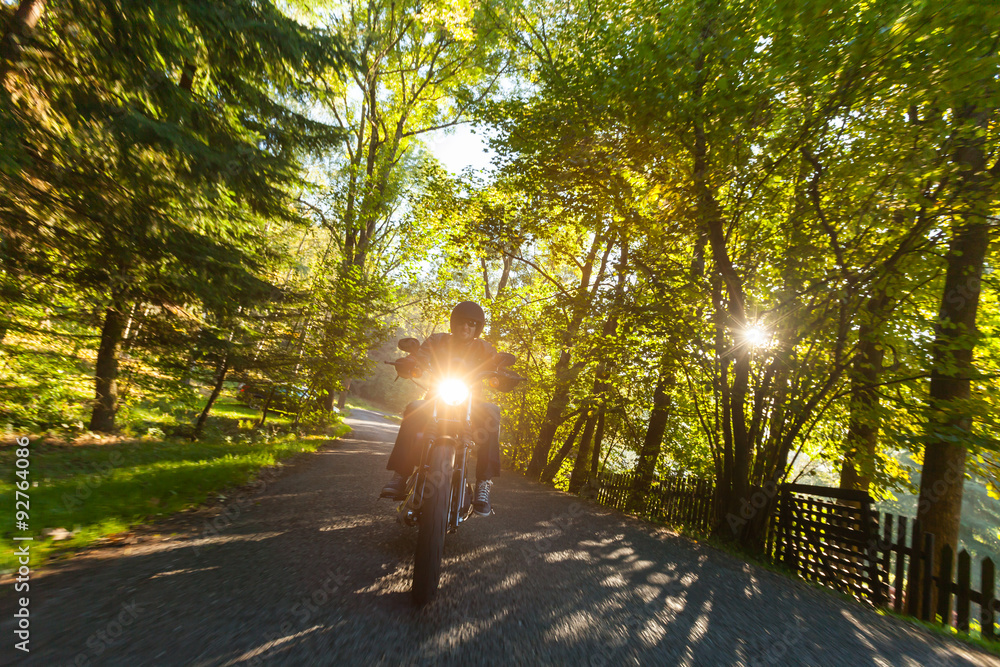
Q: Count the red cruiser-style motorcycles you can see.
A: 0